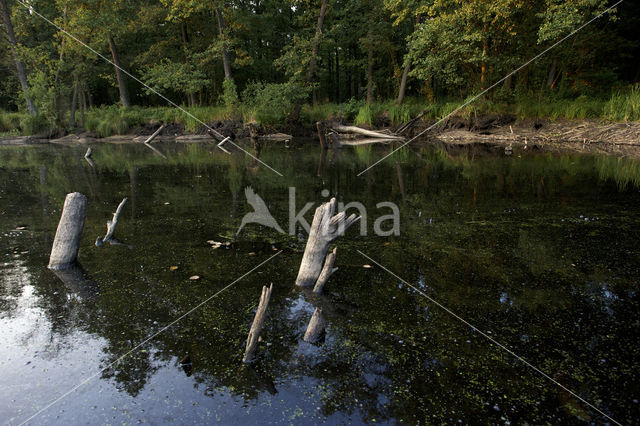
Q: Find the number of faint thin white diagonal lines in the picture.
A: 4